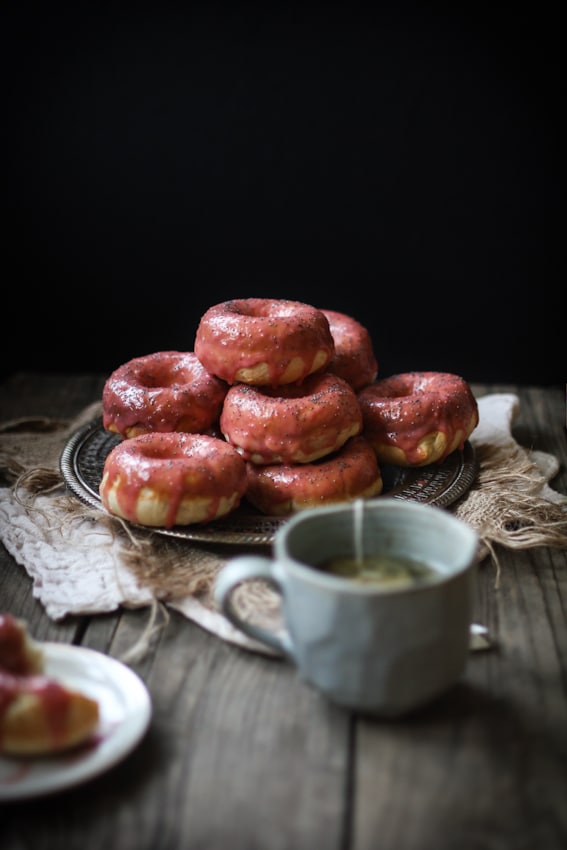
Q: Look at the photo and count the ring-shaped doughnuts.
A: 7